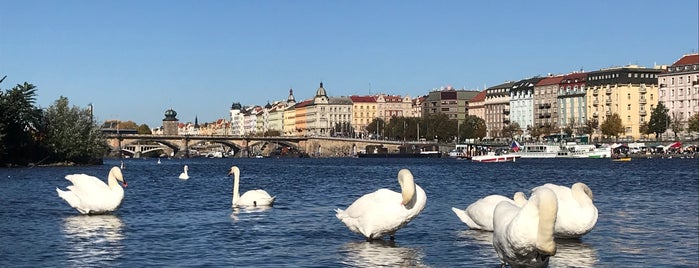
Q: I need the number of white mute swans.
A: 7